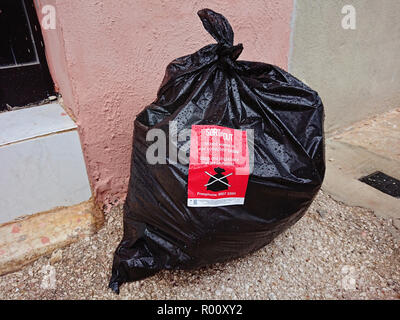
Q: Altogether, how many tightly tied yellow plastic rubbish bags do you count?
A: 0